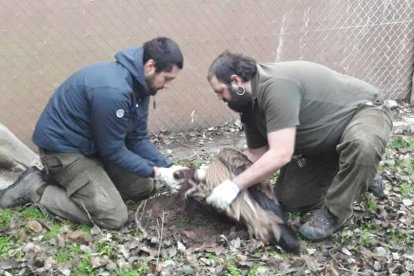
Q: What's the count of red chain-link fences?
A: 0